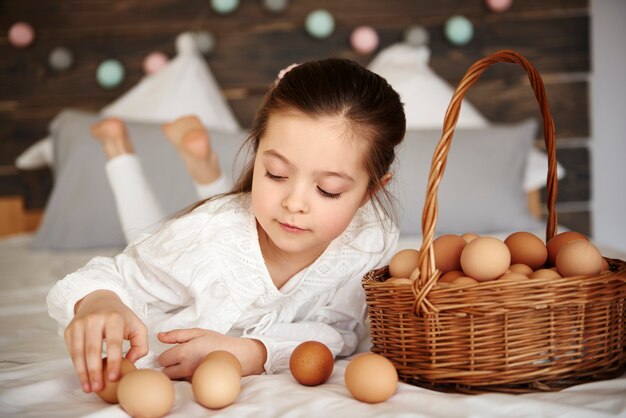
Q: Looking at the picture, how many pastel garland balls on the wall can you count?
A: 12